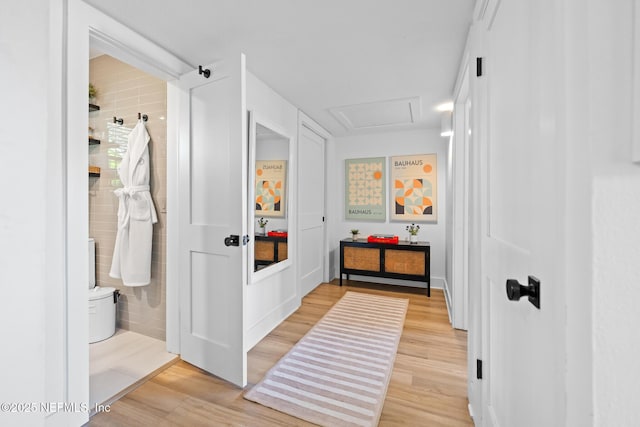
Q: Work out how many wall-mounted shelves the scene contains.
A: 3